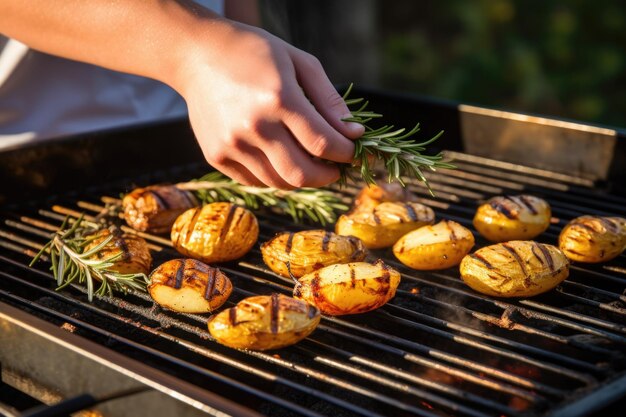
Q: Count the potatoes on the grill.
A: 13